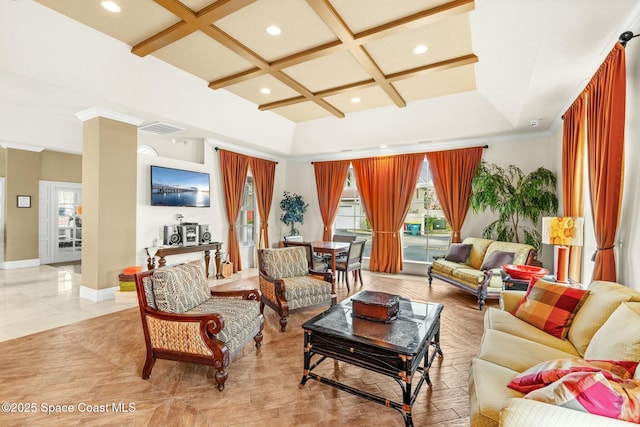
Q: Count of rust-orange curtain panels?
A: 7